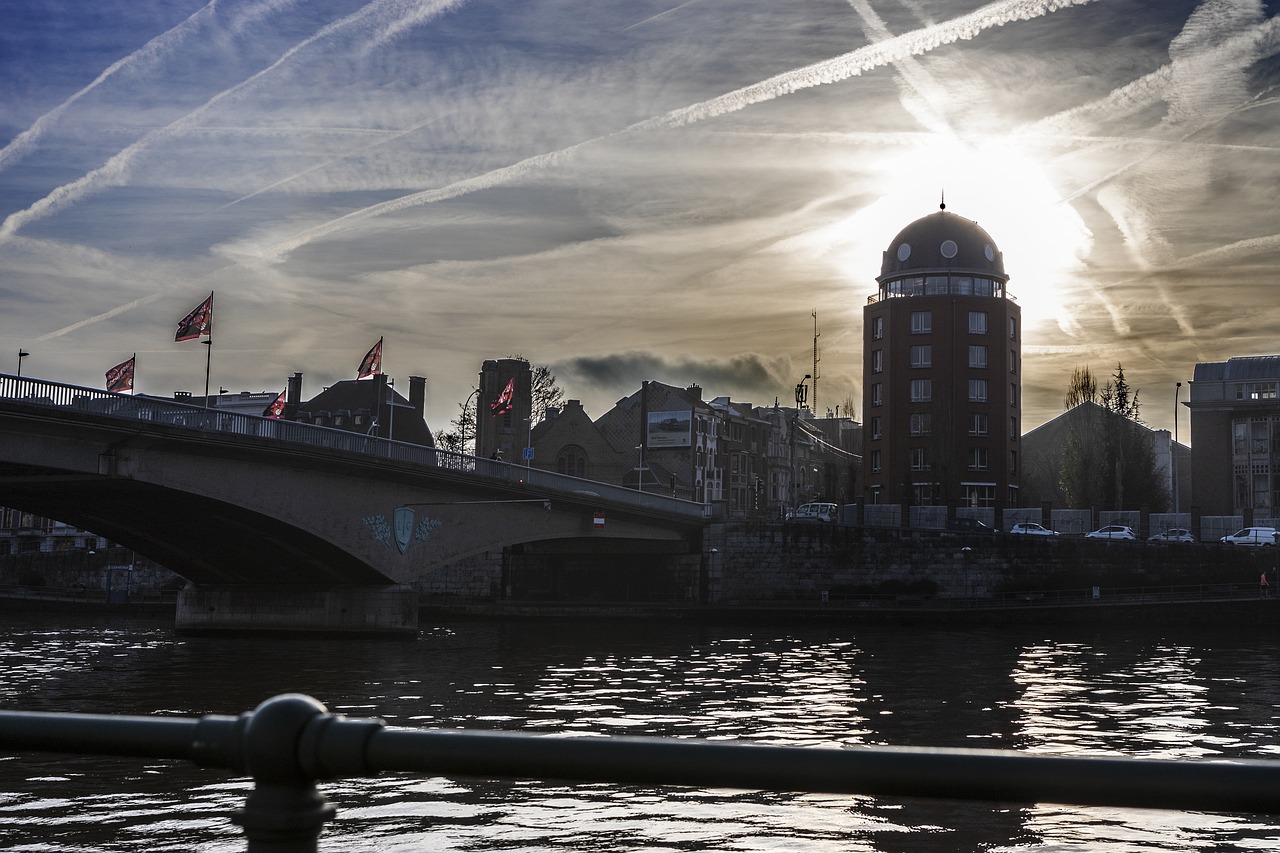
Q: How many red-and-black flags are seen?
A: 5